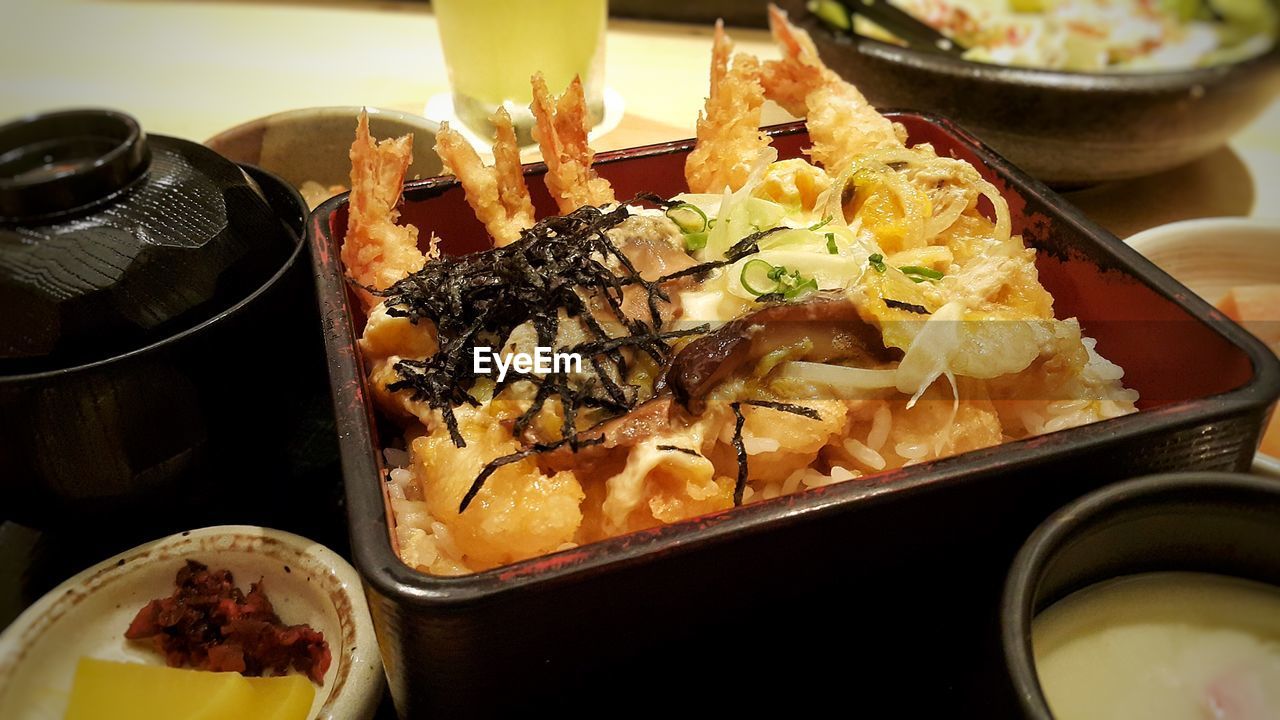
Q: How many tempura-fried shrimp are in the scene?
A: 5